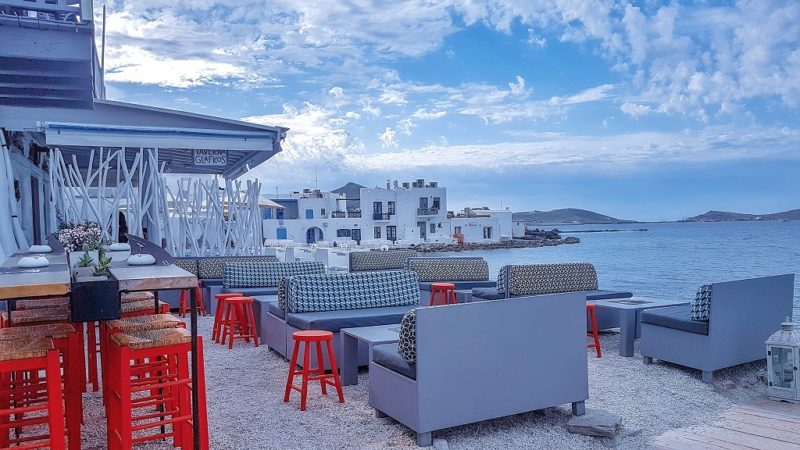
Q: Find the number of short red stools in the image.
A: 6